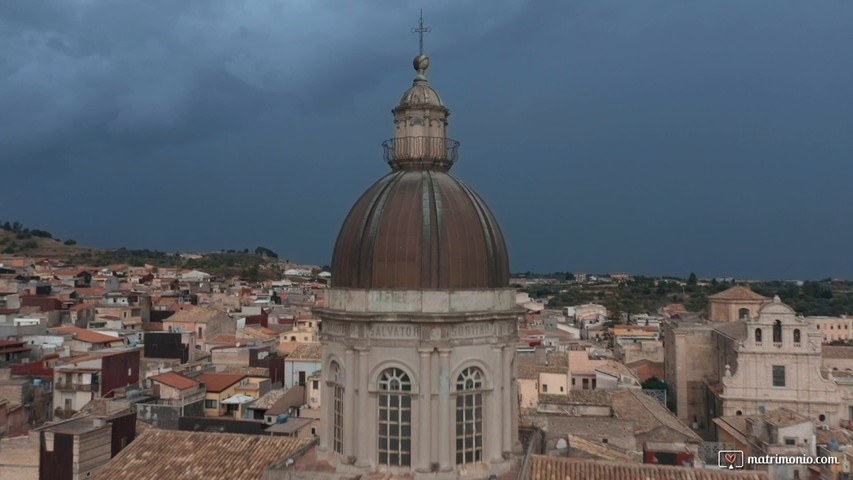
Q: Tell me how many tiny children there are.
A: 0